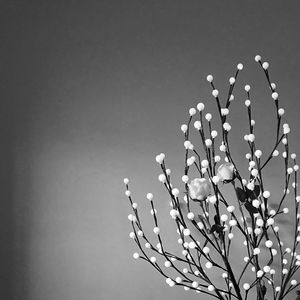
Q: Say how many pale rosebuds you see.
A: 2